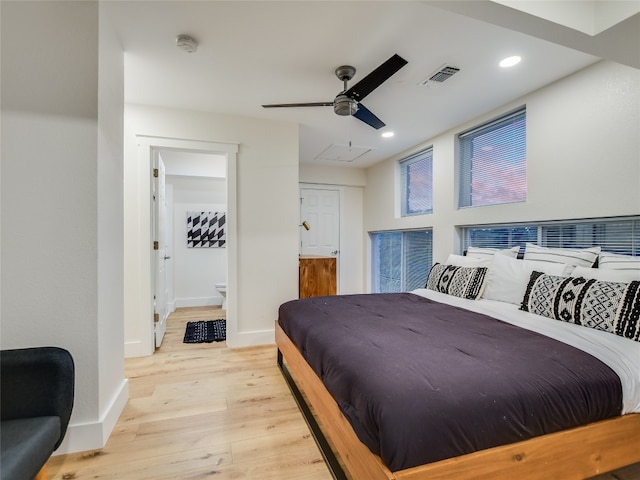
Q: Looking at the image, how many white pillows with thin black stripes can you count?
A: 3